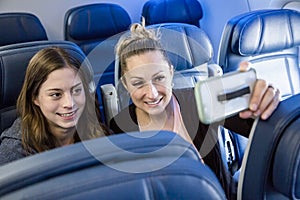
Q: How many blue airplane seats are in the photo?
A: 8